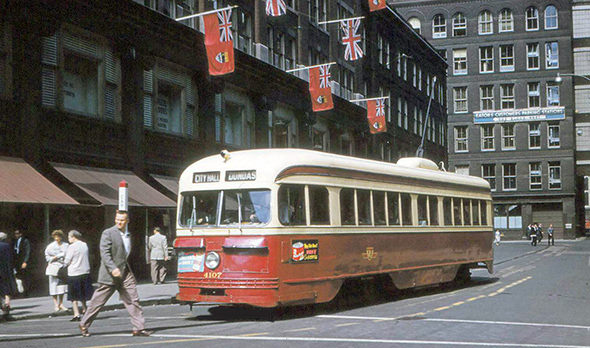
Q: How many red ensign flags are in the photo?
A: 4